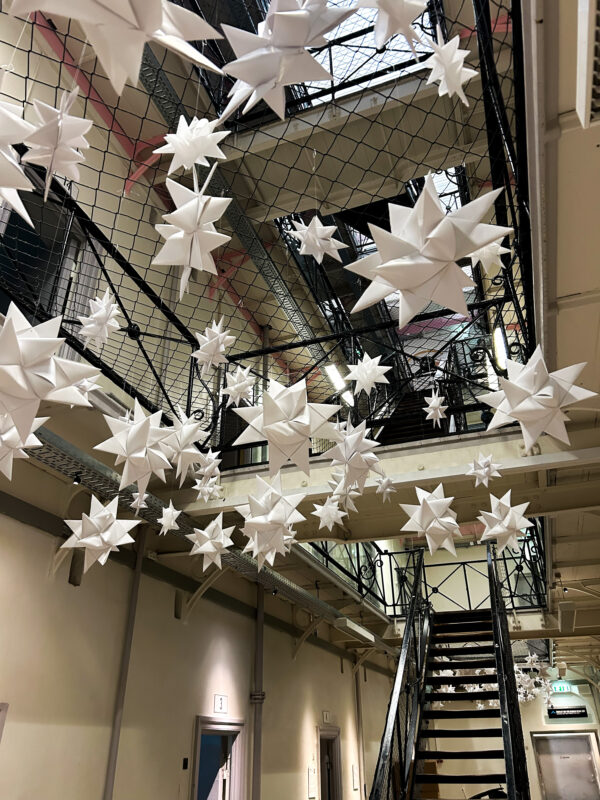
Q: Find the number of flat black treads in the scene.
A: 11